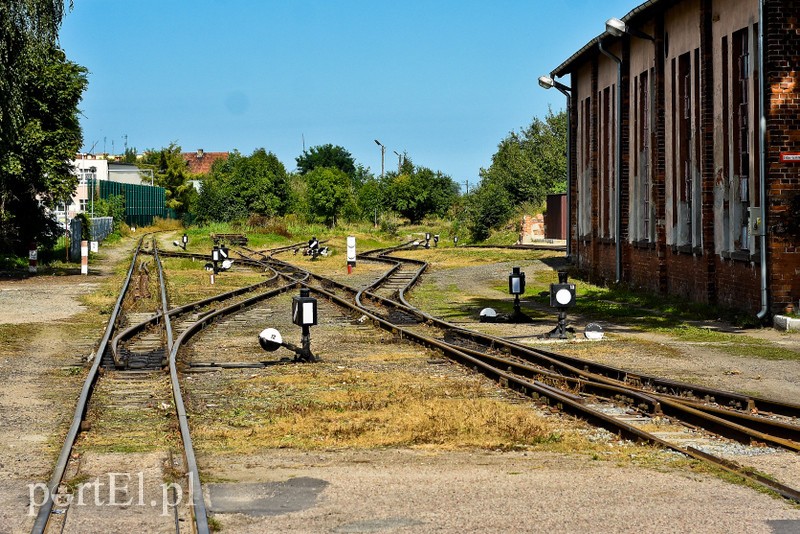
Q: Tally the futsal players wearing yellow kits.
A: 0